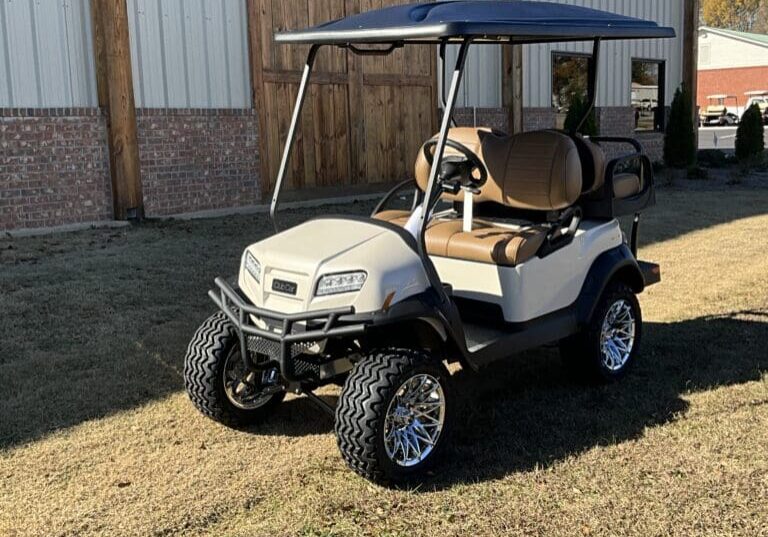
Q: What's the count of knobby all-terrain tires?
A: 3